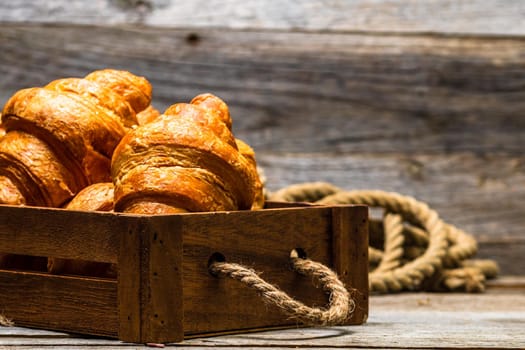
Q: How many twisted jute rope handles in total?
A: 1